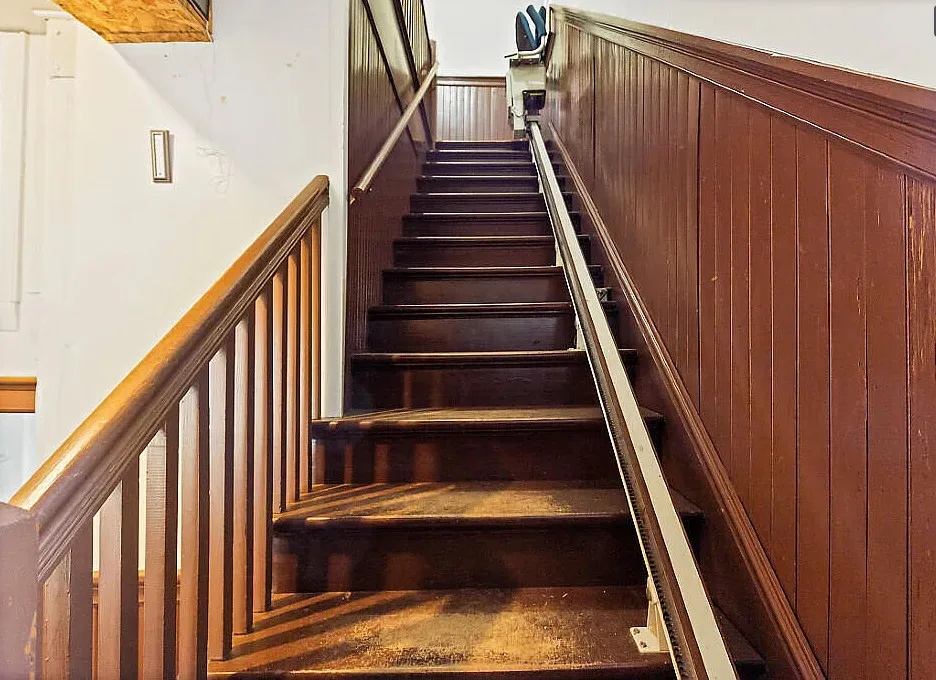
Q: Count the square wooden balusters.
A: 11